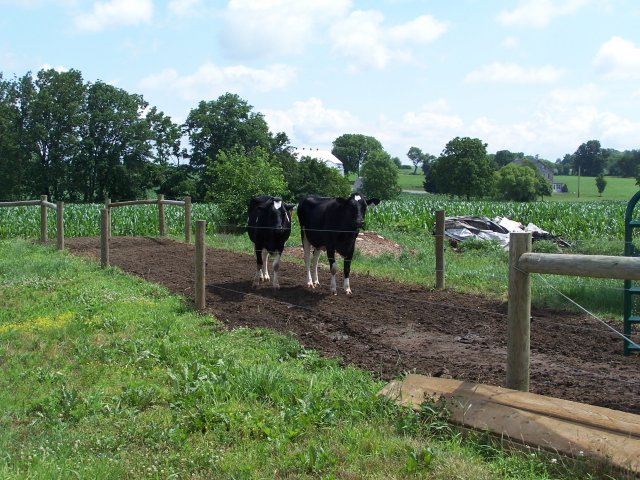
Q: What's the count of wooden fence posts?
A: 9